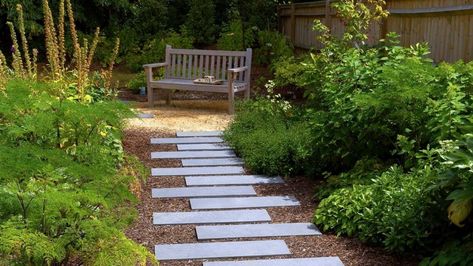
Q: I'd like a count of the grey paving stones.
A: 13